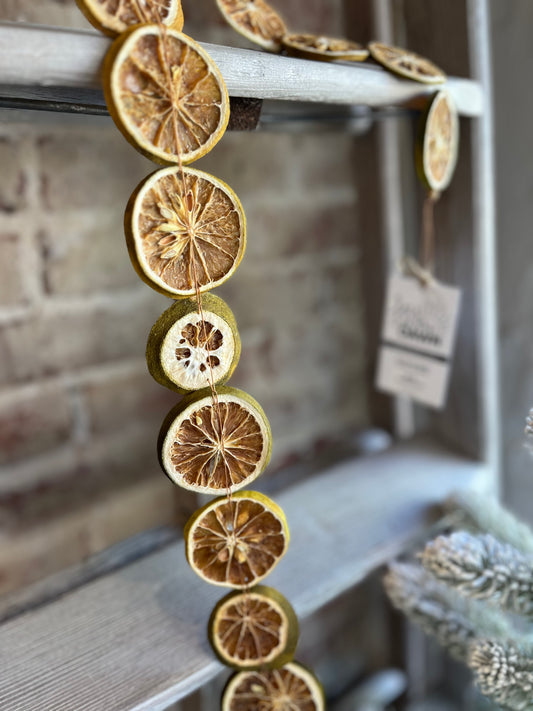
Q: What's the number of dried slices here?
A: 12